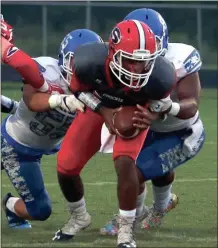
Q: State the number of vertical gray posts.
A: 3